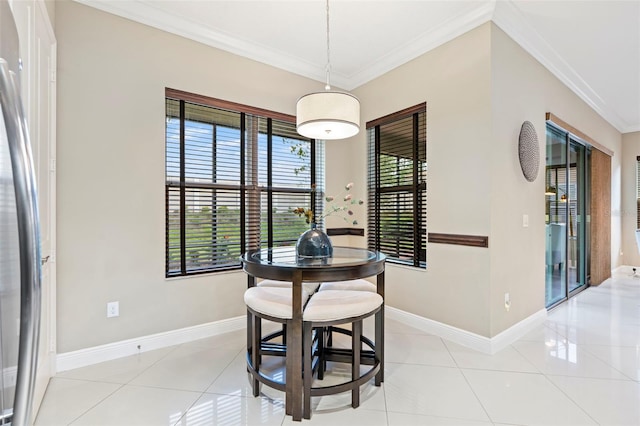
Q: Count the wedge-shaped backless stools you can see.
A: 4